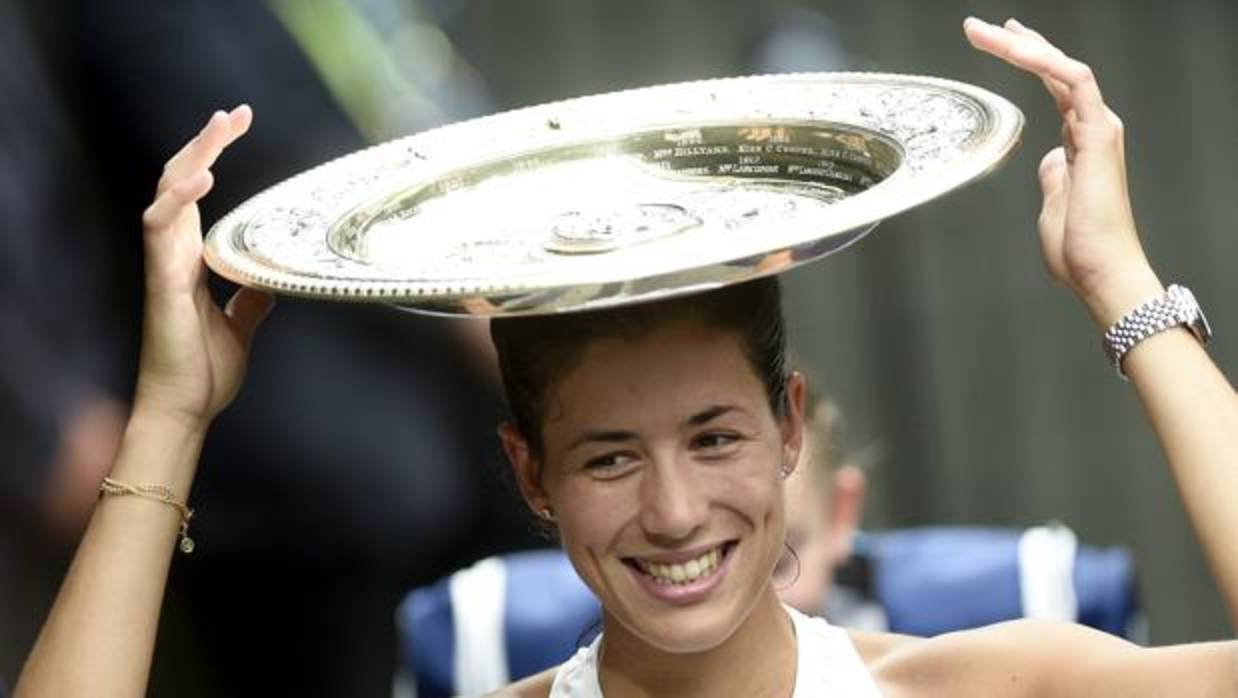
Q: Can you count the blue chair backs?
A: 2